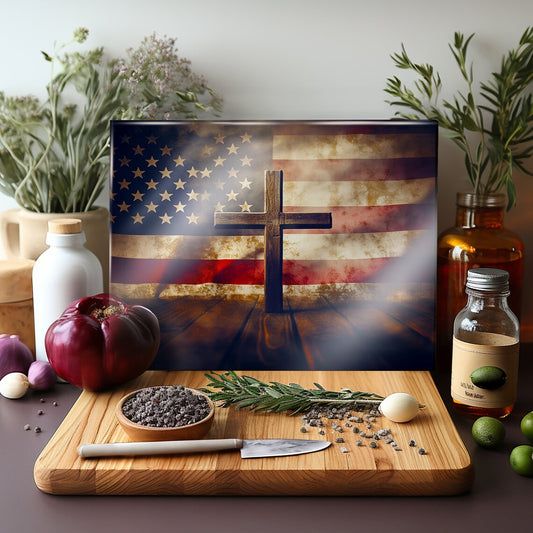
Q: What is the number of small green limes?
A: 3